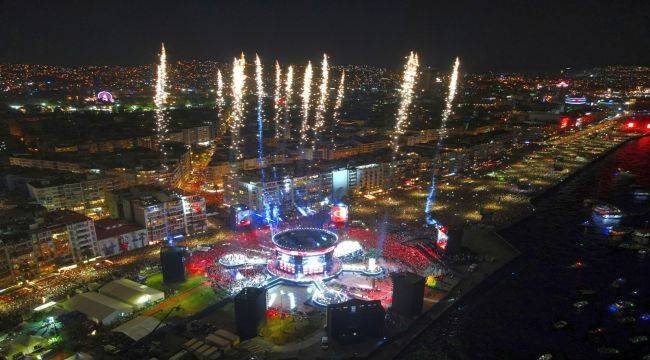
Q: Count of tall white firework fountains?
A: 11